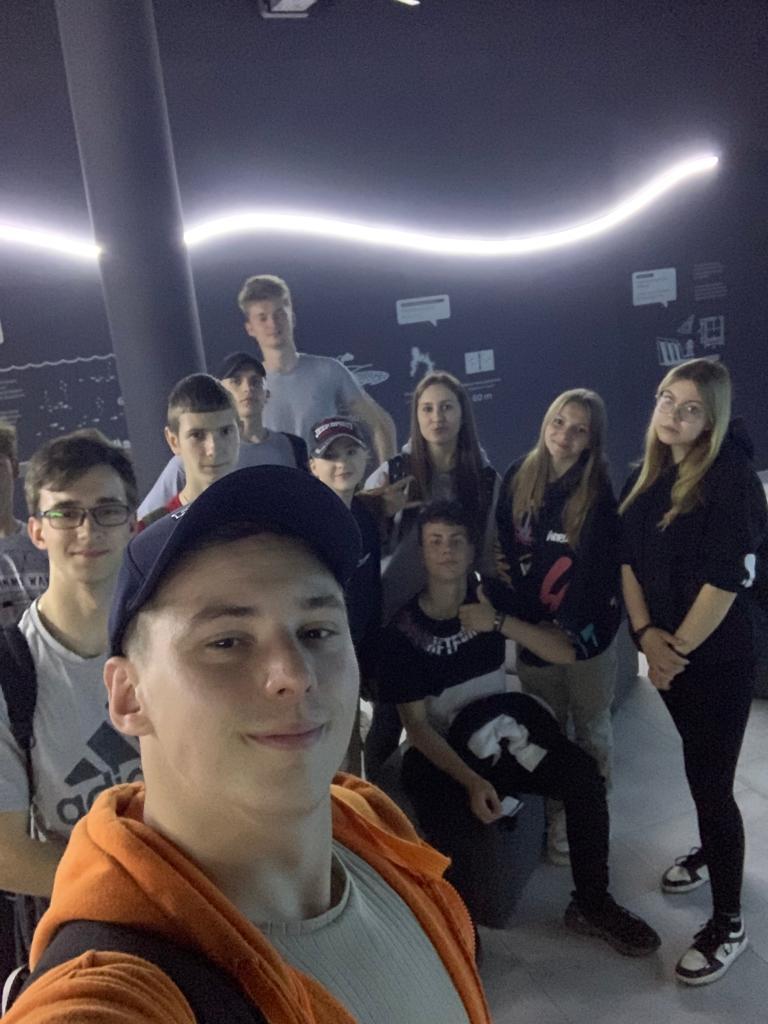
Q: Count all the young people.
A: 11